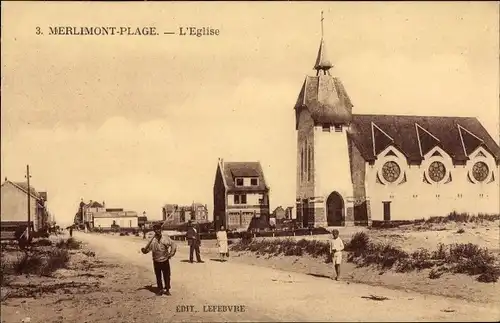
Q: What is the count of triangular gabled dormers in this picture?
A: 3